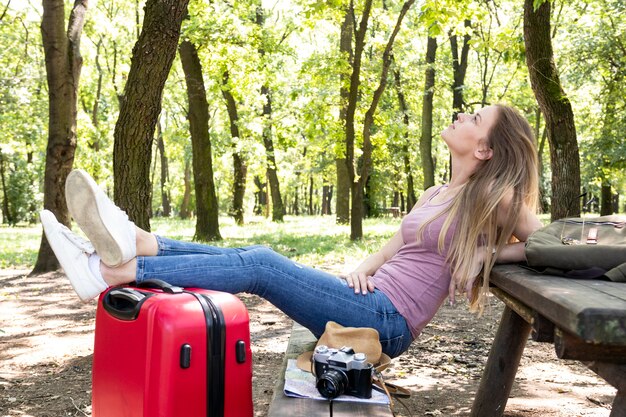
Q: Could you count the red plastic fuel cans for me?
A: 0